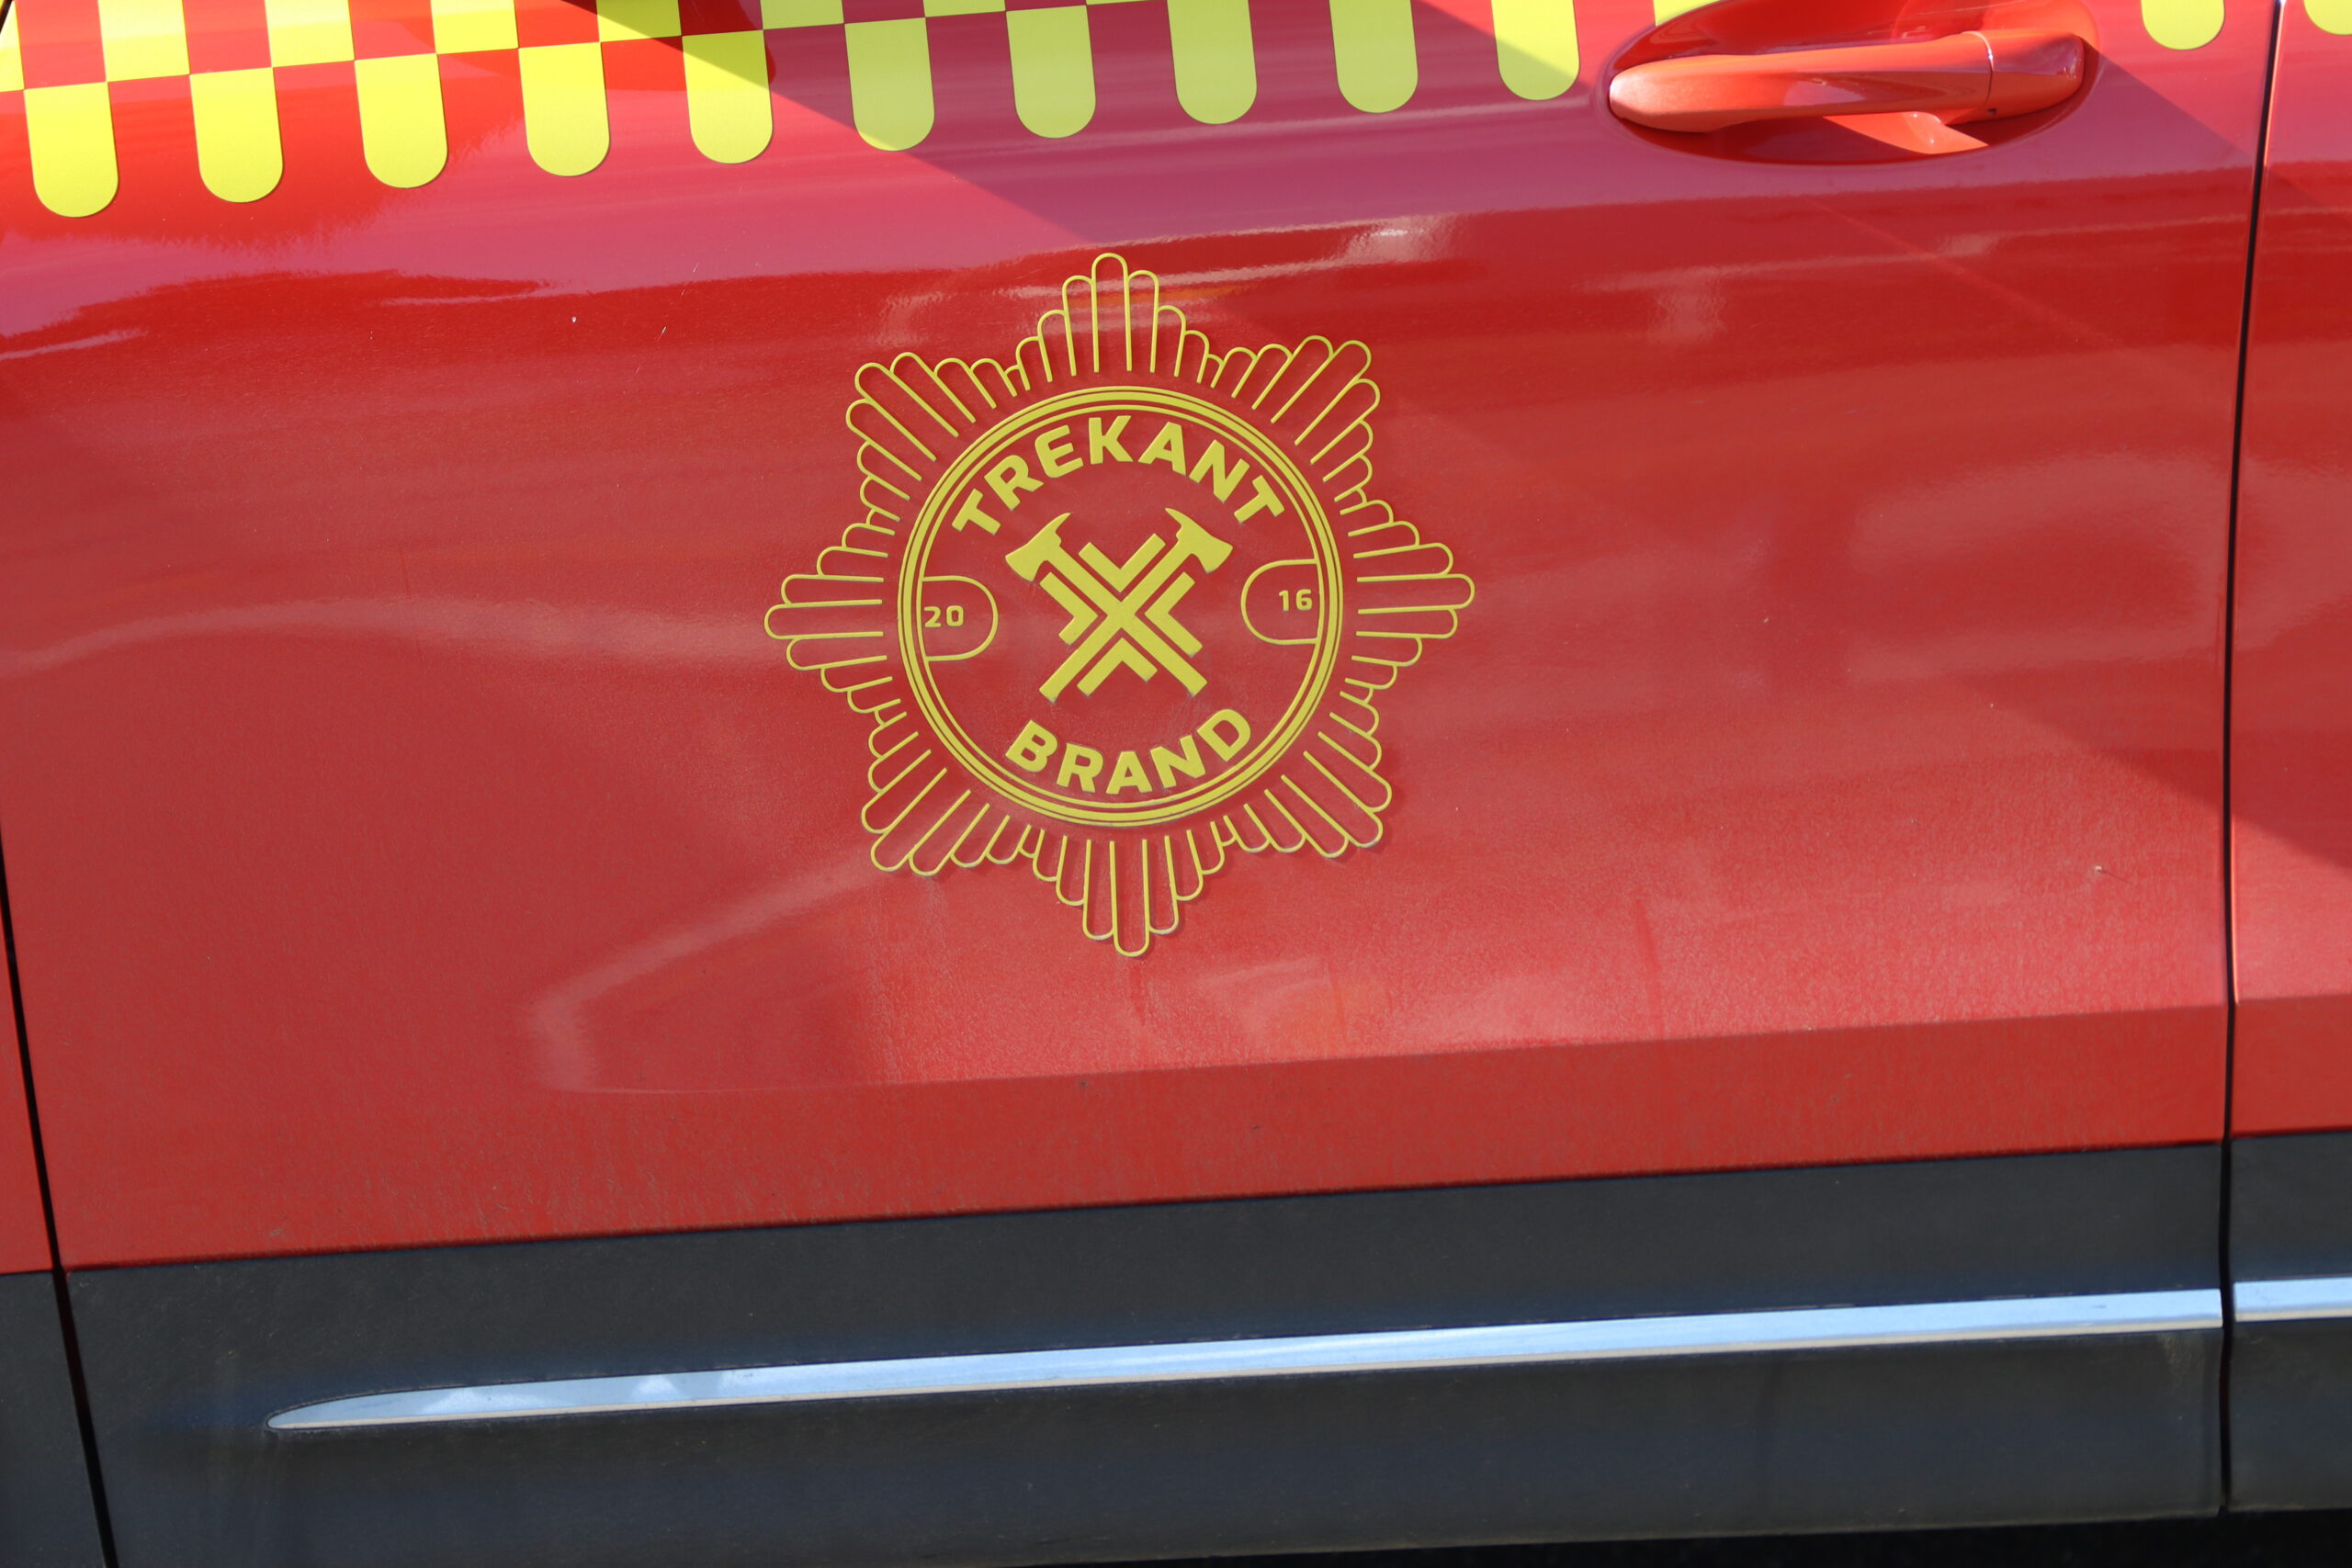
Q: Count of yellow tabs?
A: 12